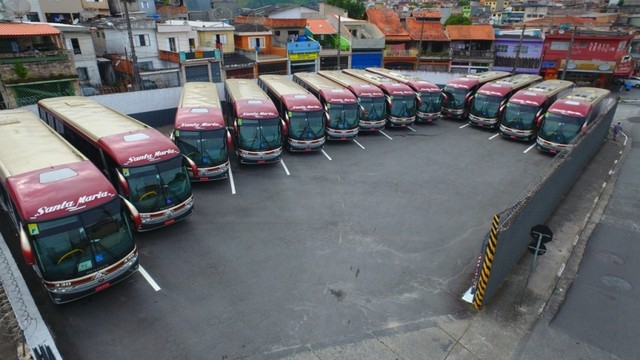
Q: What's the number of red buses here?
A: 13